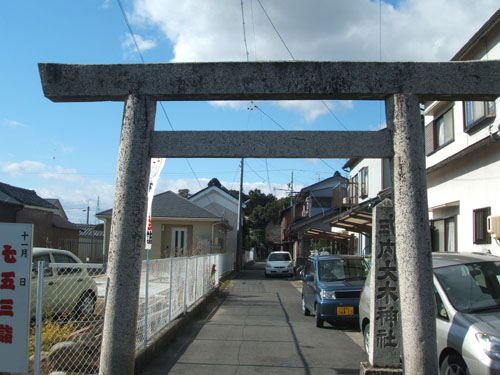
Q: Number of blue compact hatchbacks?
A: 1